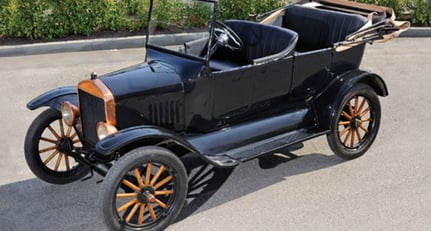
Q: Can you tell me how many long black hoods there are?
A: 1